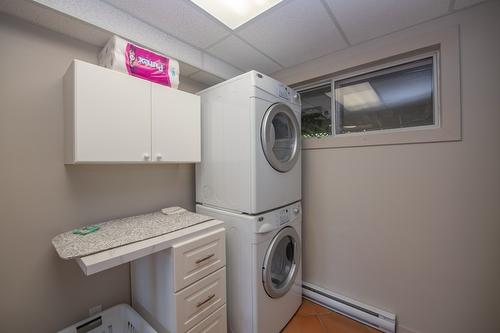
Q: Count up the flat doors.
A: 2